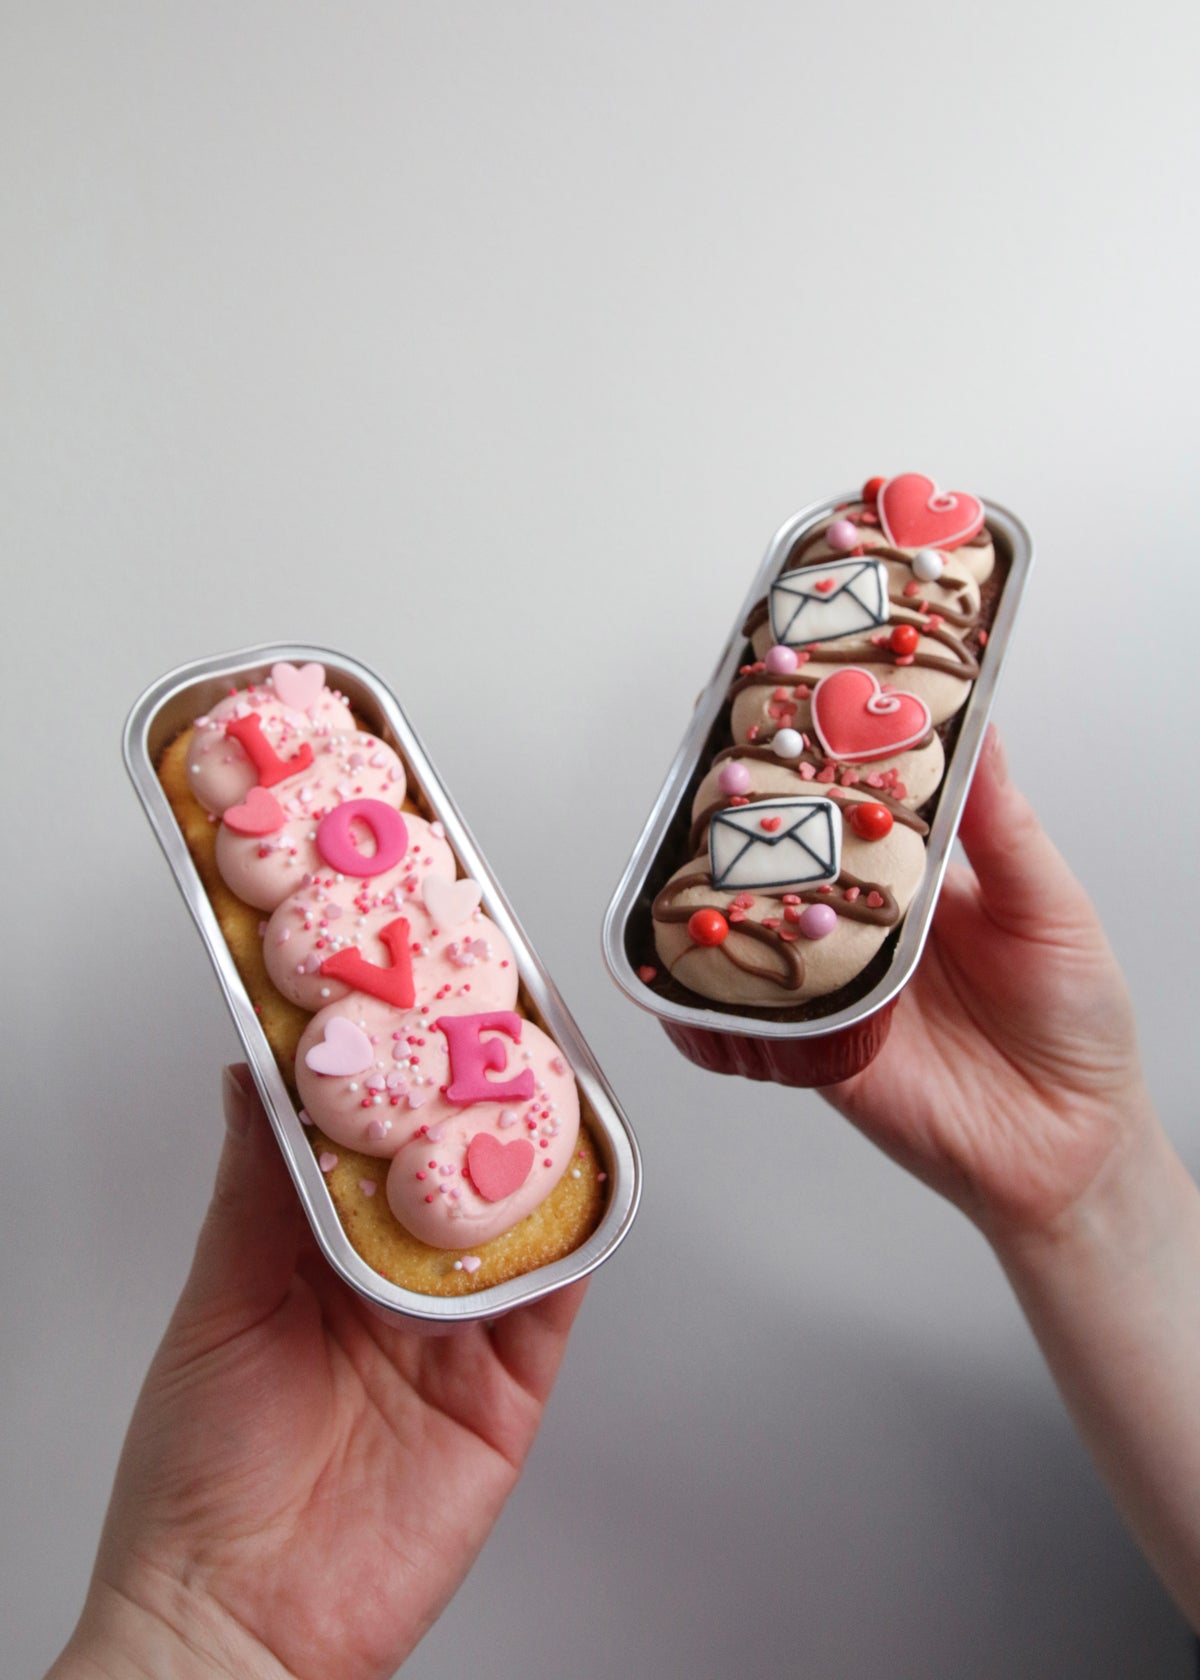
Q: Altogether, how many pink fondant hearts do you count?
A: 5